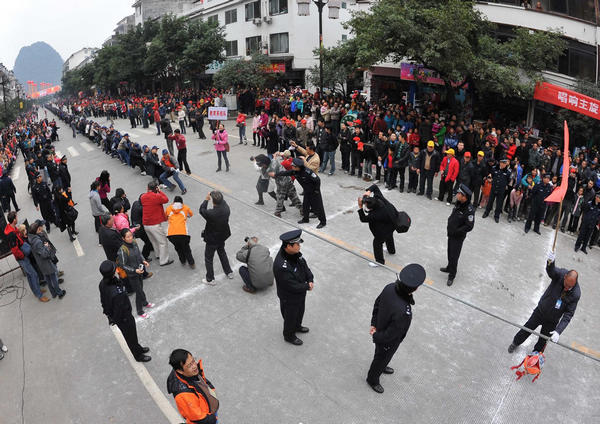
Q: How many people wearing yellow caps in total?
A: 3